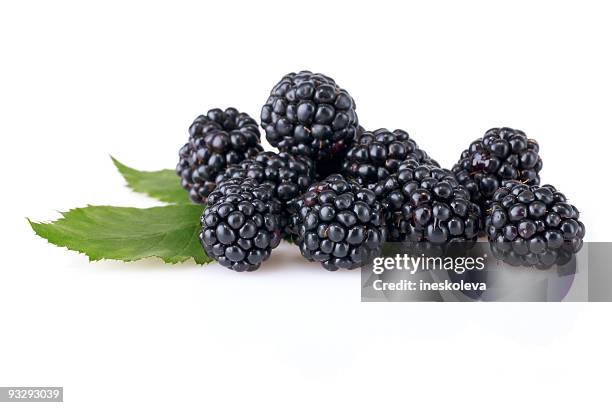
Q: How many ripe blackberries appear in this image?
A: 9